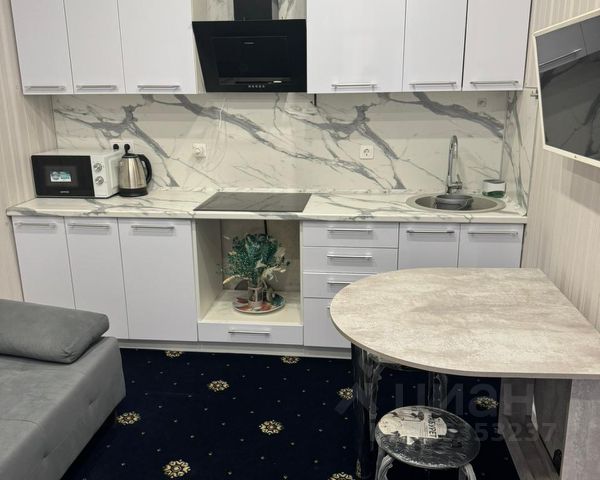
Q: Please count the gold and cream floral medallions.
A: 9